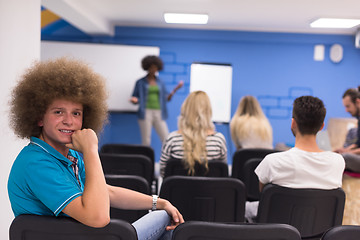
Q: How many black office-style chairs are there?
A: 11